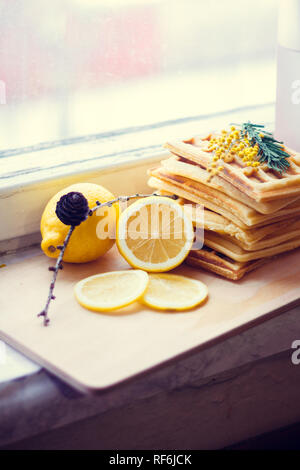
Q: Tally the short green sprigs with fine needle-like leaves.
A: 1